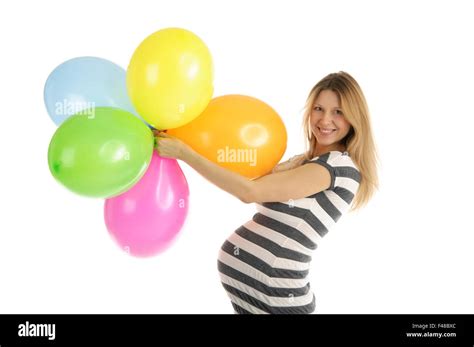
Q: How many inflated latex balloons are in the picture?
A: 5